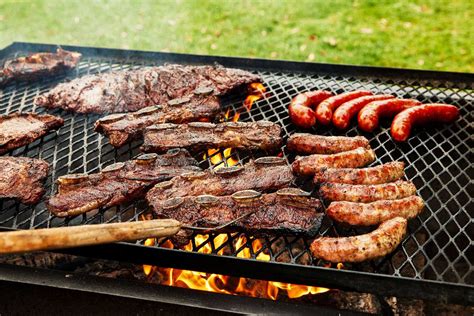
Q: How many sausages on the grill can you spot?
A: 11